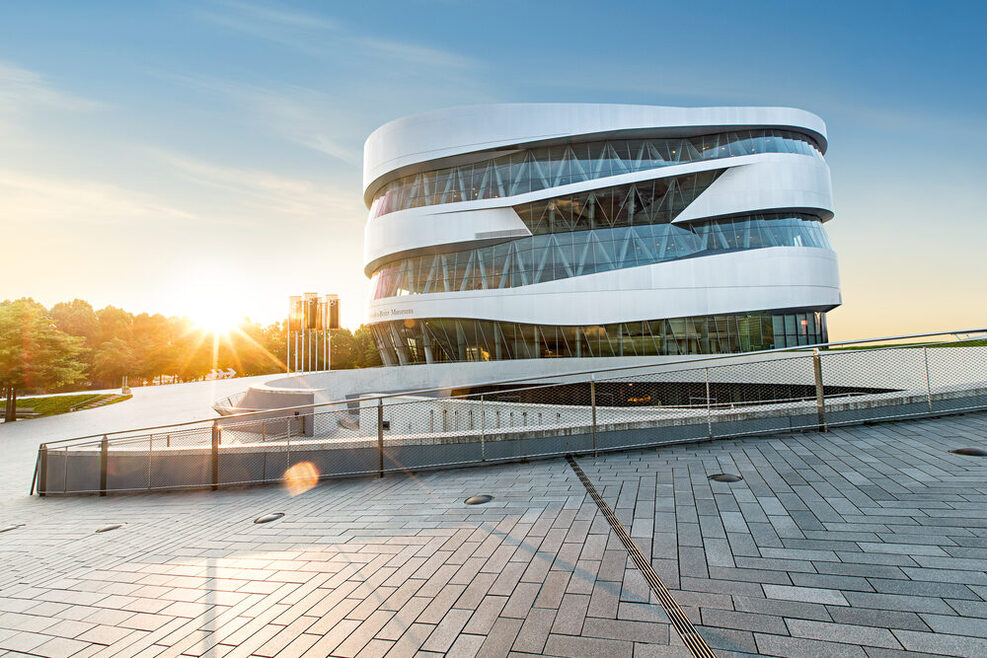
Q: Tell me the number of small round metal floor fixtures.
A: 6